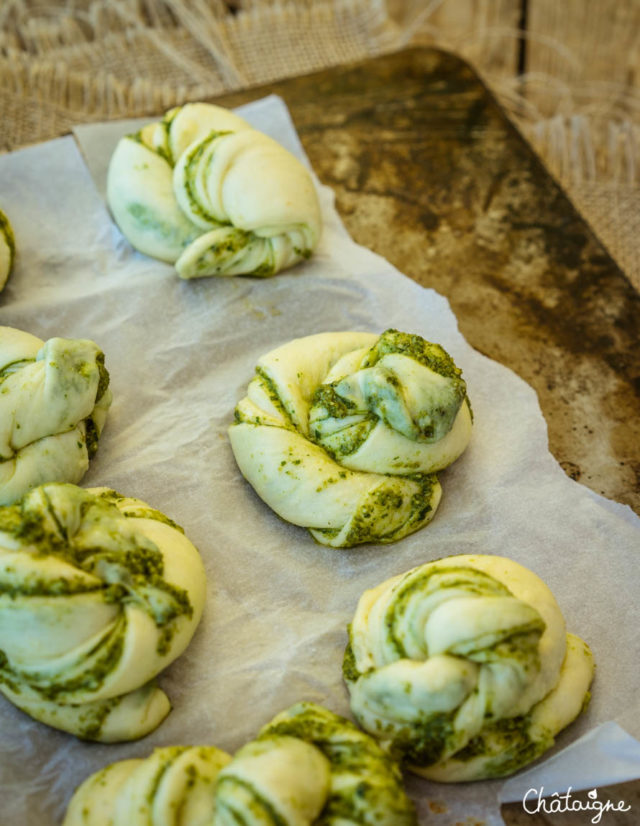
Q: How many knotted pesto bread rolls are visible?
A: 7